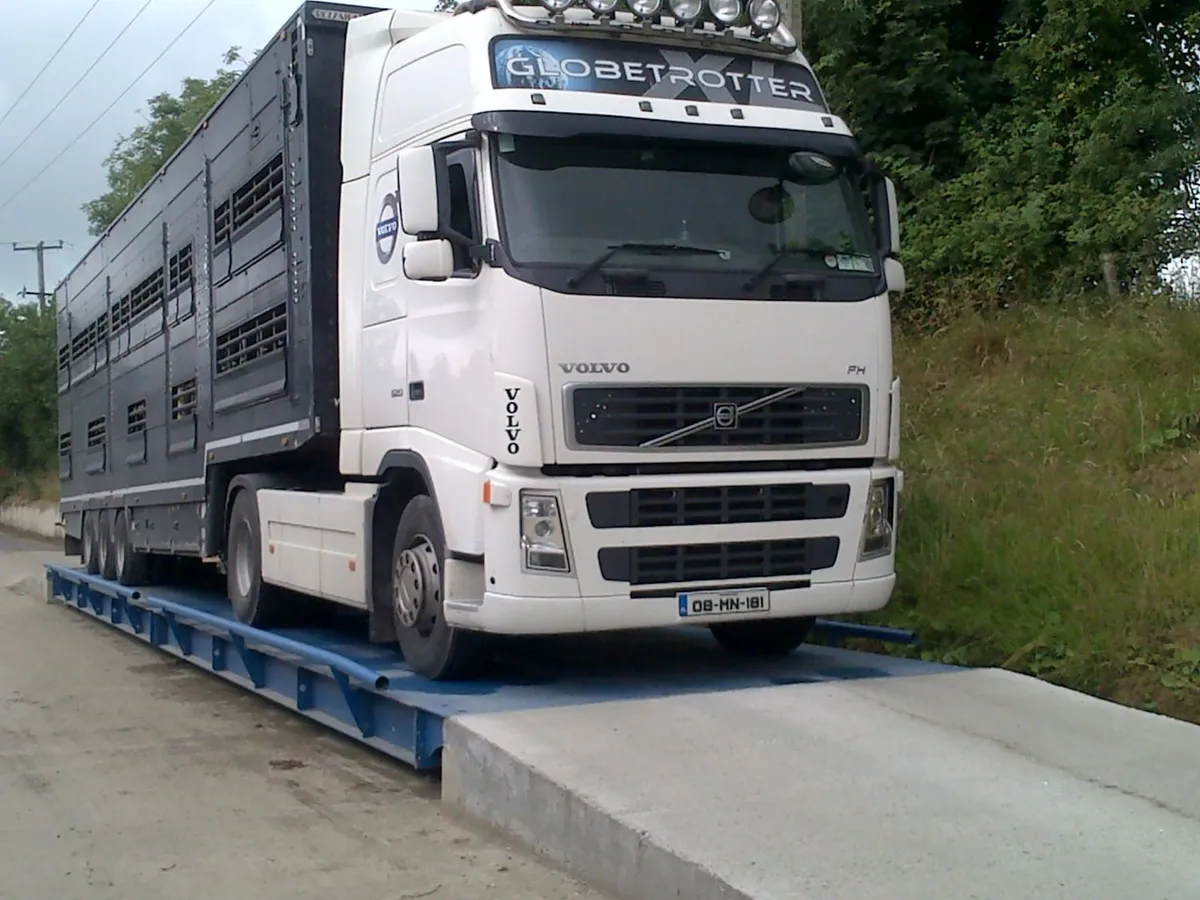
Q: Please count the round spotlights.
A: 6